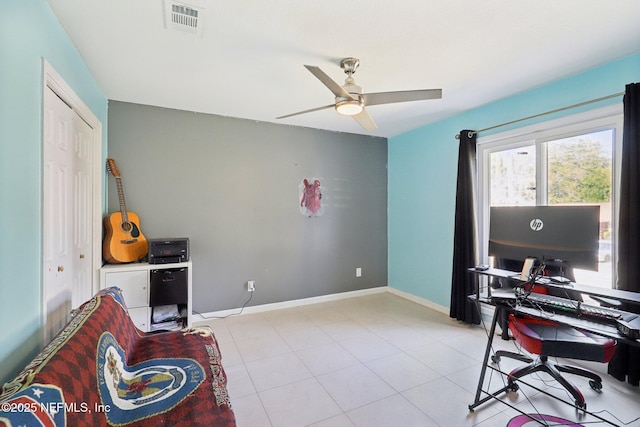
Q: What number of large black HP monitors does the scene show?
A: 1